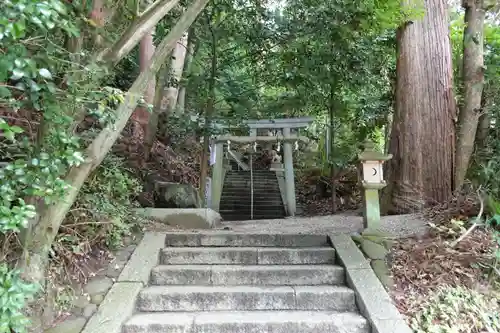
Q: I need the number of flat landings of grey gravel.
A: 1